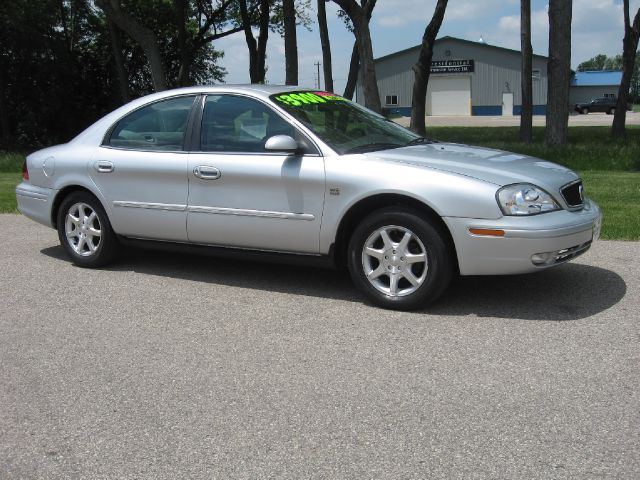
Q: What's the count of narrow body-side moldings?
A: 2